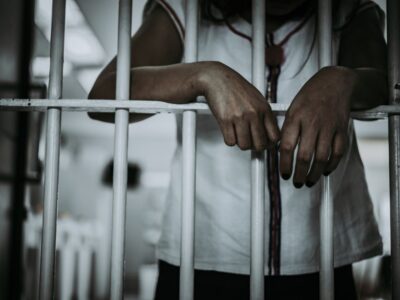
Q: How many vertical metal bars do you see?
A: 6